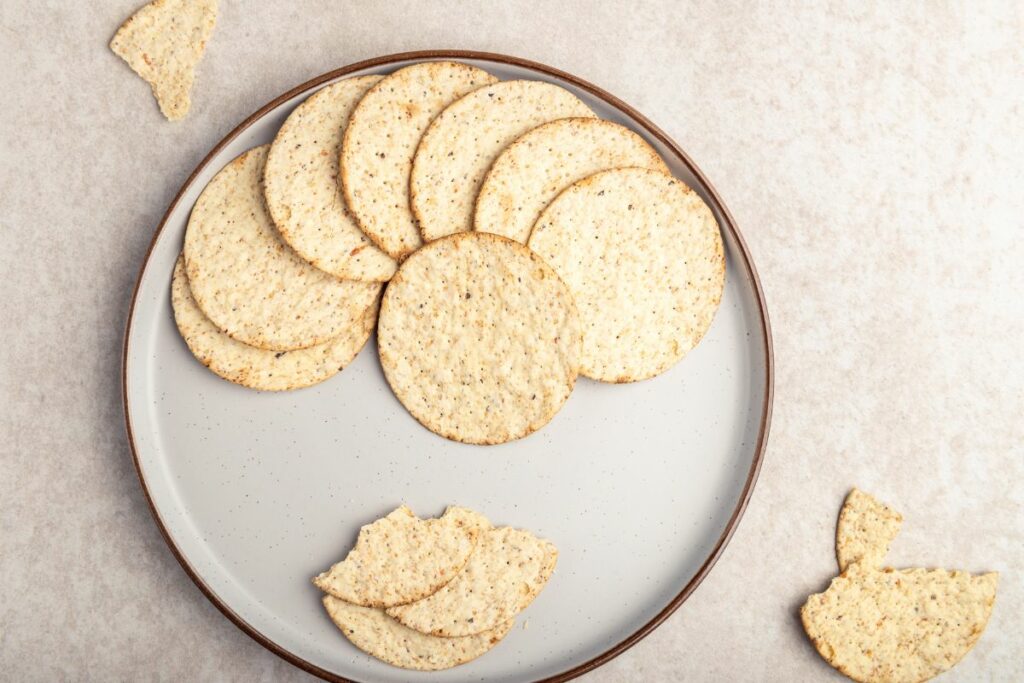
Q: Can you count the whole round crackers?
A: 8